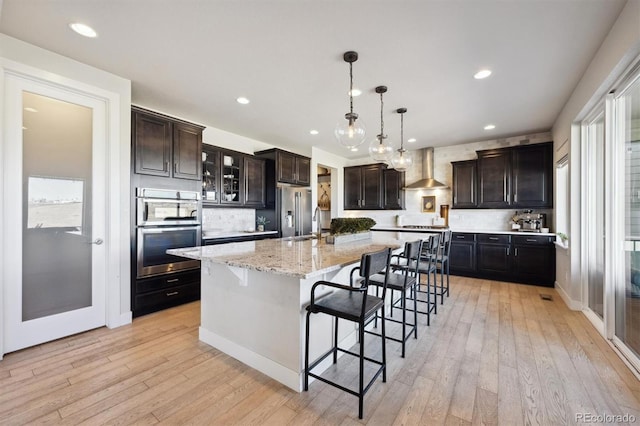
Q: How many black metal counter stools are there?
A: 4